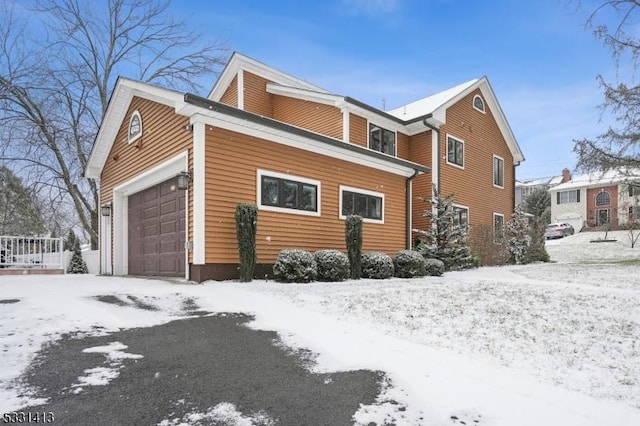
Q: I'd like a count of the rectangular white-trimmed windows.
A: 7